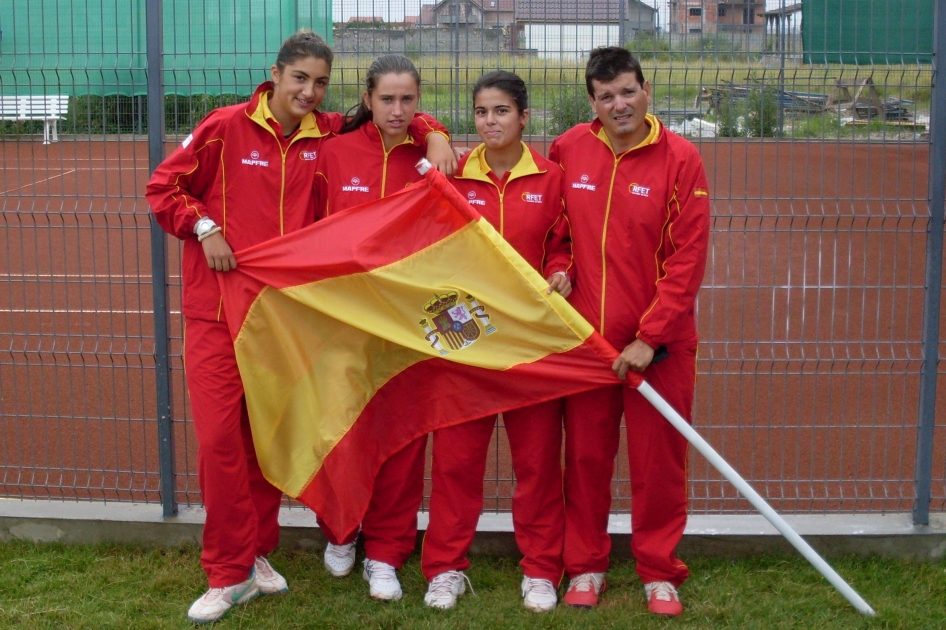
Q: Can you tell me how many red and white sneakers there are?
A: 2